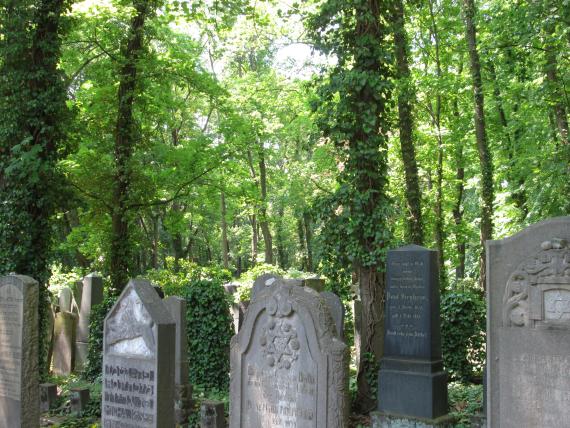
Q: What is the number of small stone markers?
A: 3